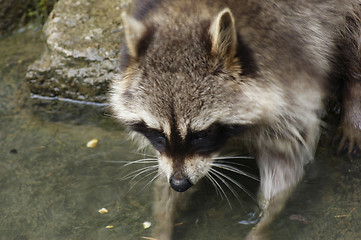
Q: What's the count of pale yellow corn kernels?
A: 4